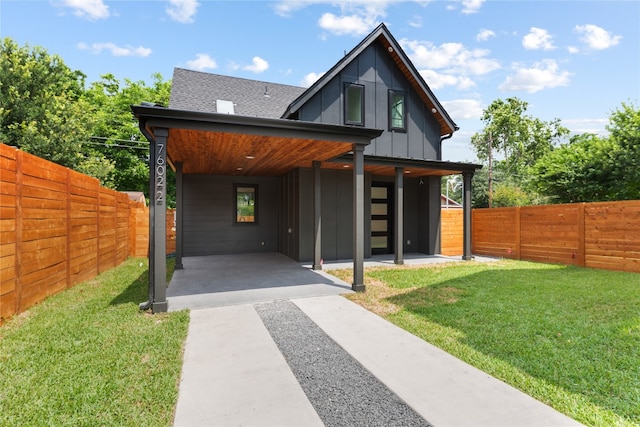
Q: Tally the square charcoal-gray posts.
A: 6